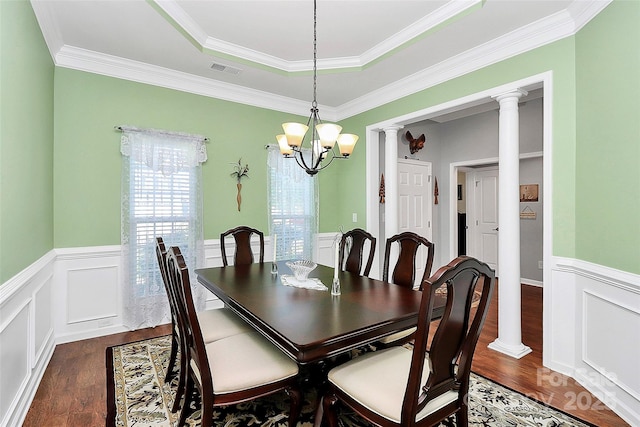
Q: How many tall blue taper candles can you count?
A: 0